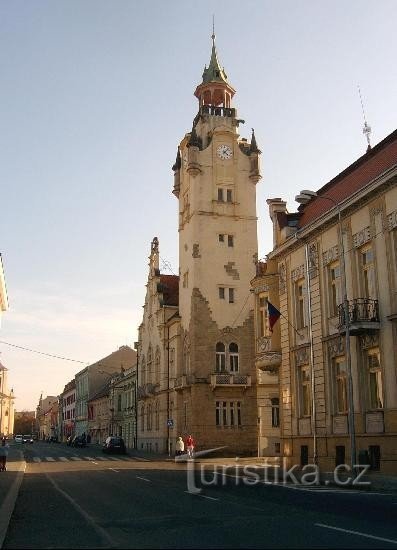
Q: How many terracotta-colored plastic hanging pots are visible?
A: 0